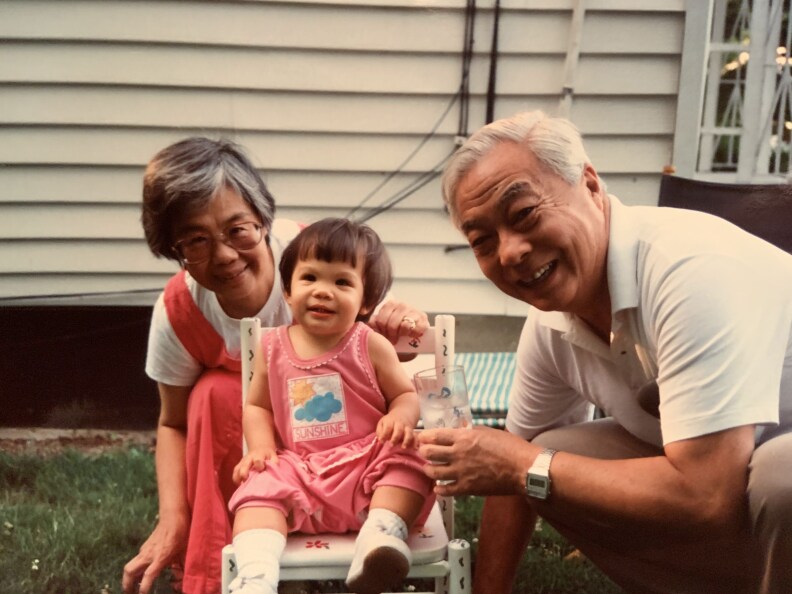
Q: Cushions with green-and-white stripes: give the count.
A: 1